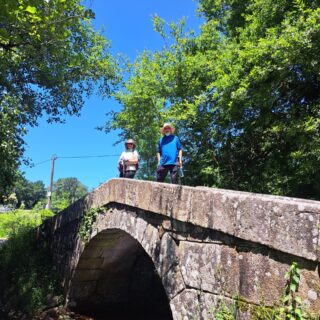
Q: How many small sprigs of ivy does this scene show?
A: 2